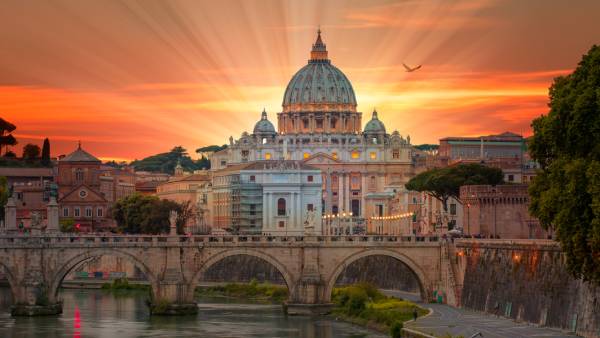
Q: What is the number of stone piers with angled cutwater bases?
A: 3